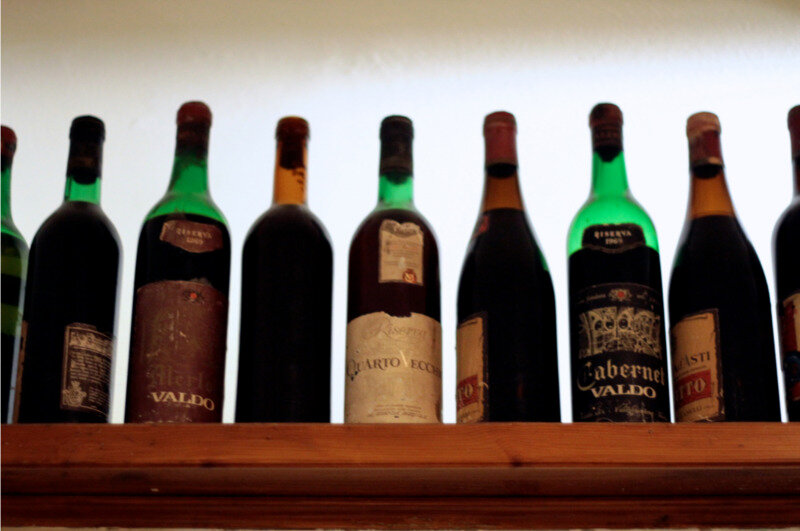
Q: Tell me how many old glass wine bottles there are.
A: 9